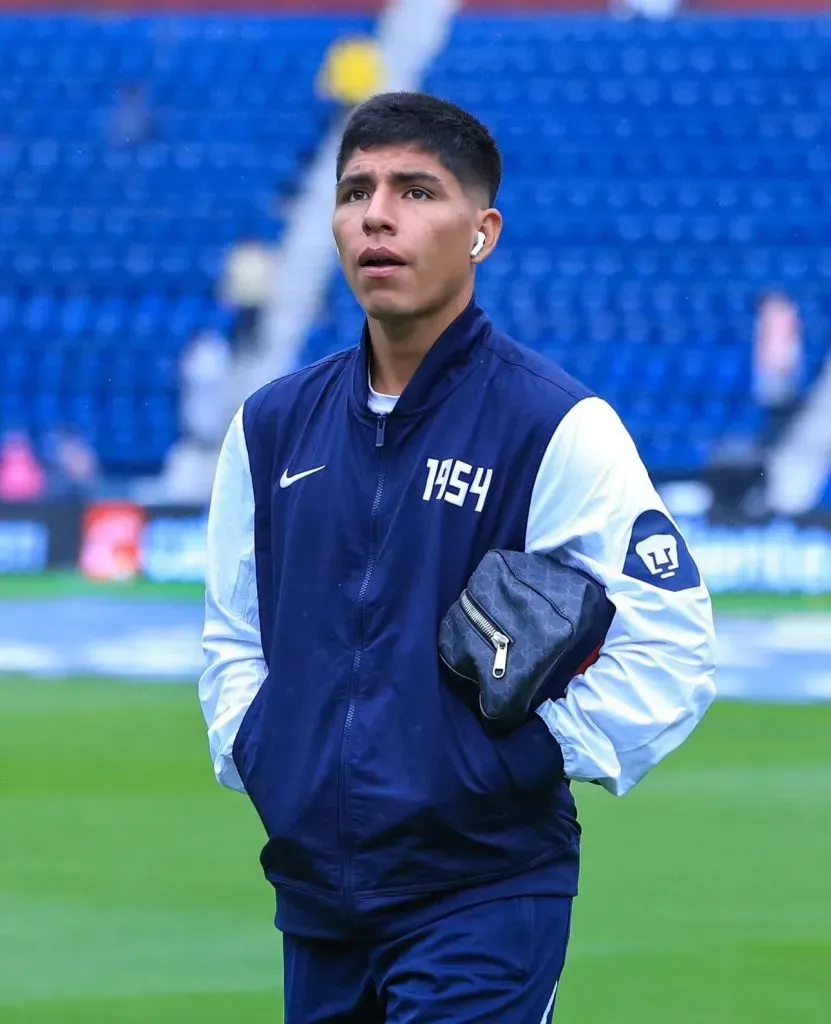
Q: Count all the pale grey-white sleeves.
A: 2